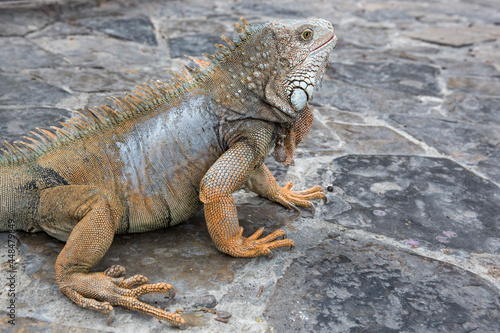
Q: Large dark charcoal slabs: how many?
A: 2